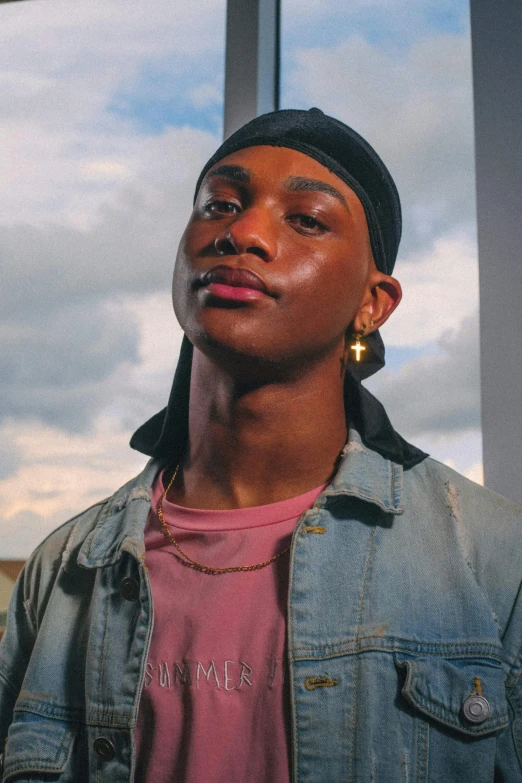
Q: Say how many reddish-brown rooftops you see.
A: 1